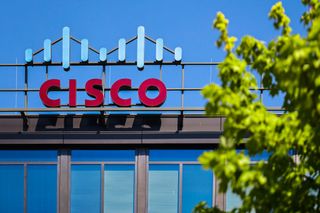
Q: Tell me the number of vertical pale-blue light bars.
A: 9